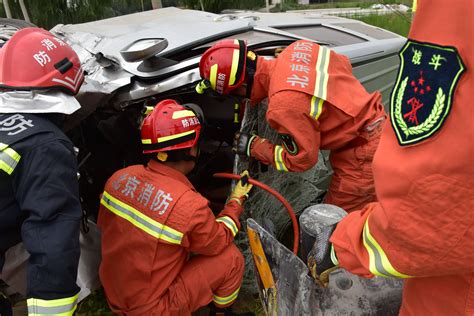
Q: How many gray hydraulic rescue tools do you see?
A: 1